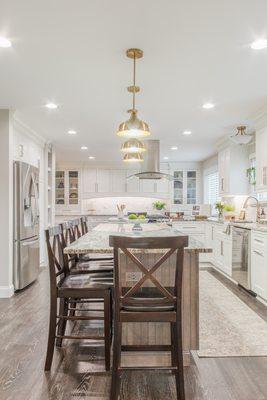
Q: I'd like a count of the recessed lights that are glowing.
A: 10